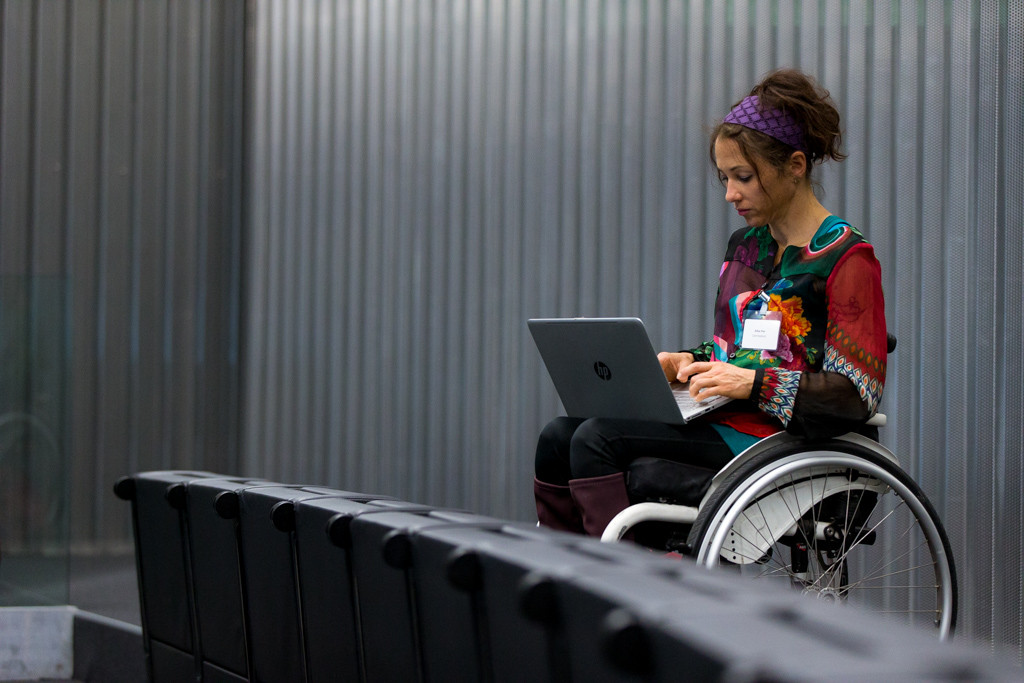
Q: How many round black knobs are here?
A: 9